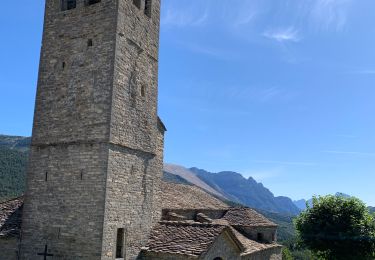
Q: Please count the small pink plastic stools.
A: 0